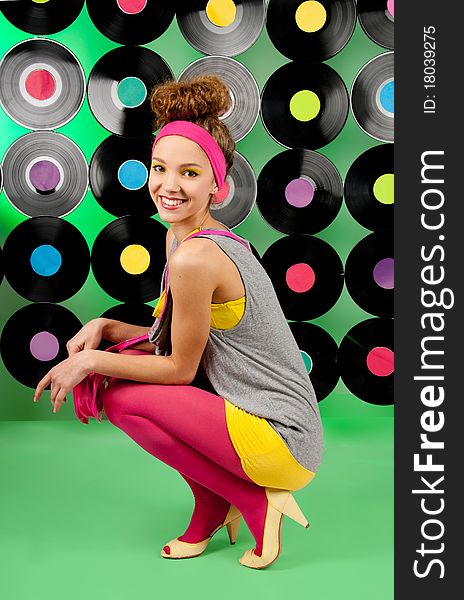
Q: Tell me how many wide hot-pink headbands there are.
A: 1